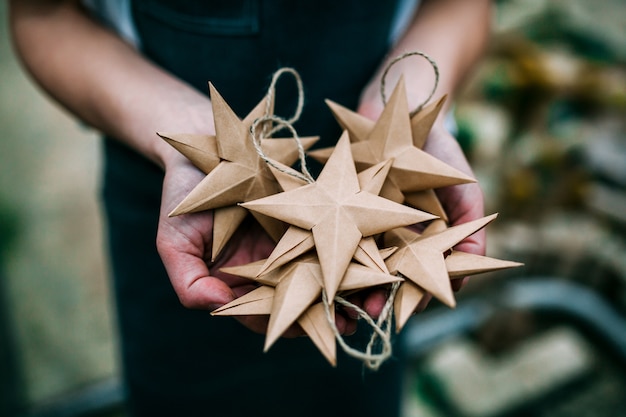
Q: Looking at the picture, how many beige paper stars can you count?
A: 5